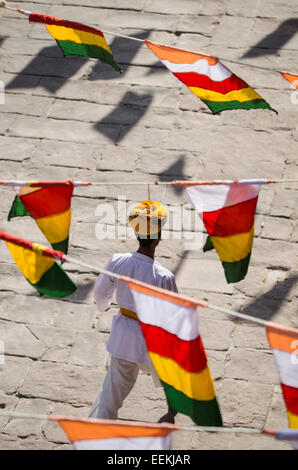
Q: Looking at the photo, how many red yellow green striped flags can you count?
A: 3